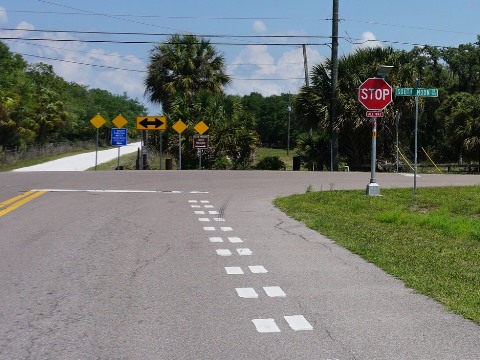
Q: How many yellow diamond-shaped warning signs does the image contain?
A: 4